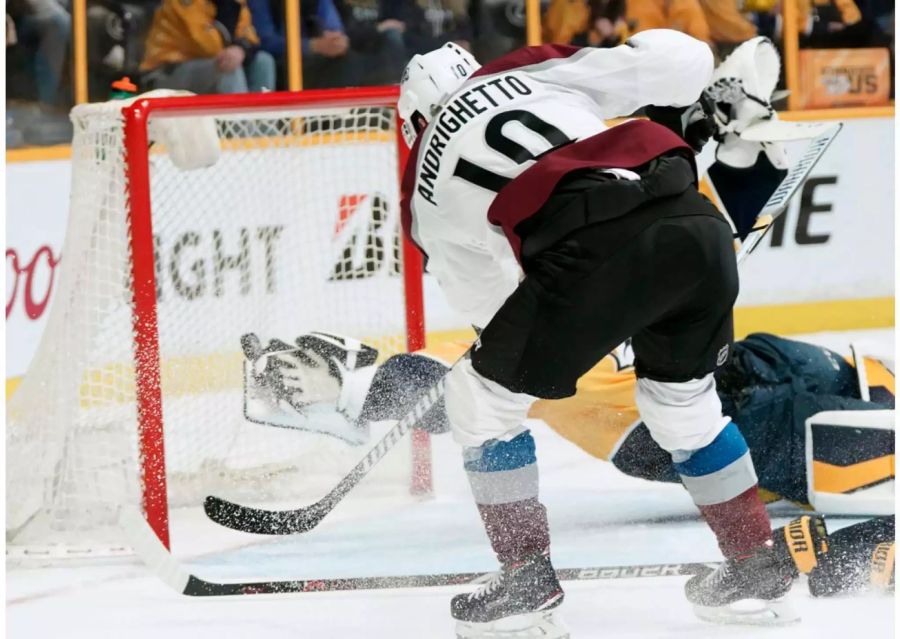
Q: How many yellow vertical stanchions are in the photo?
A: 4